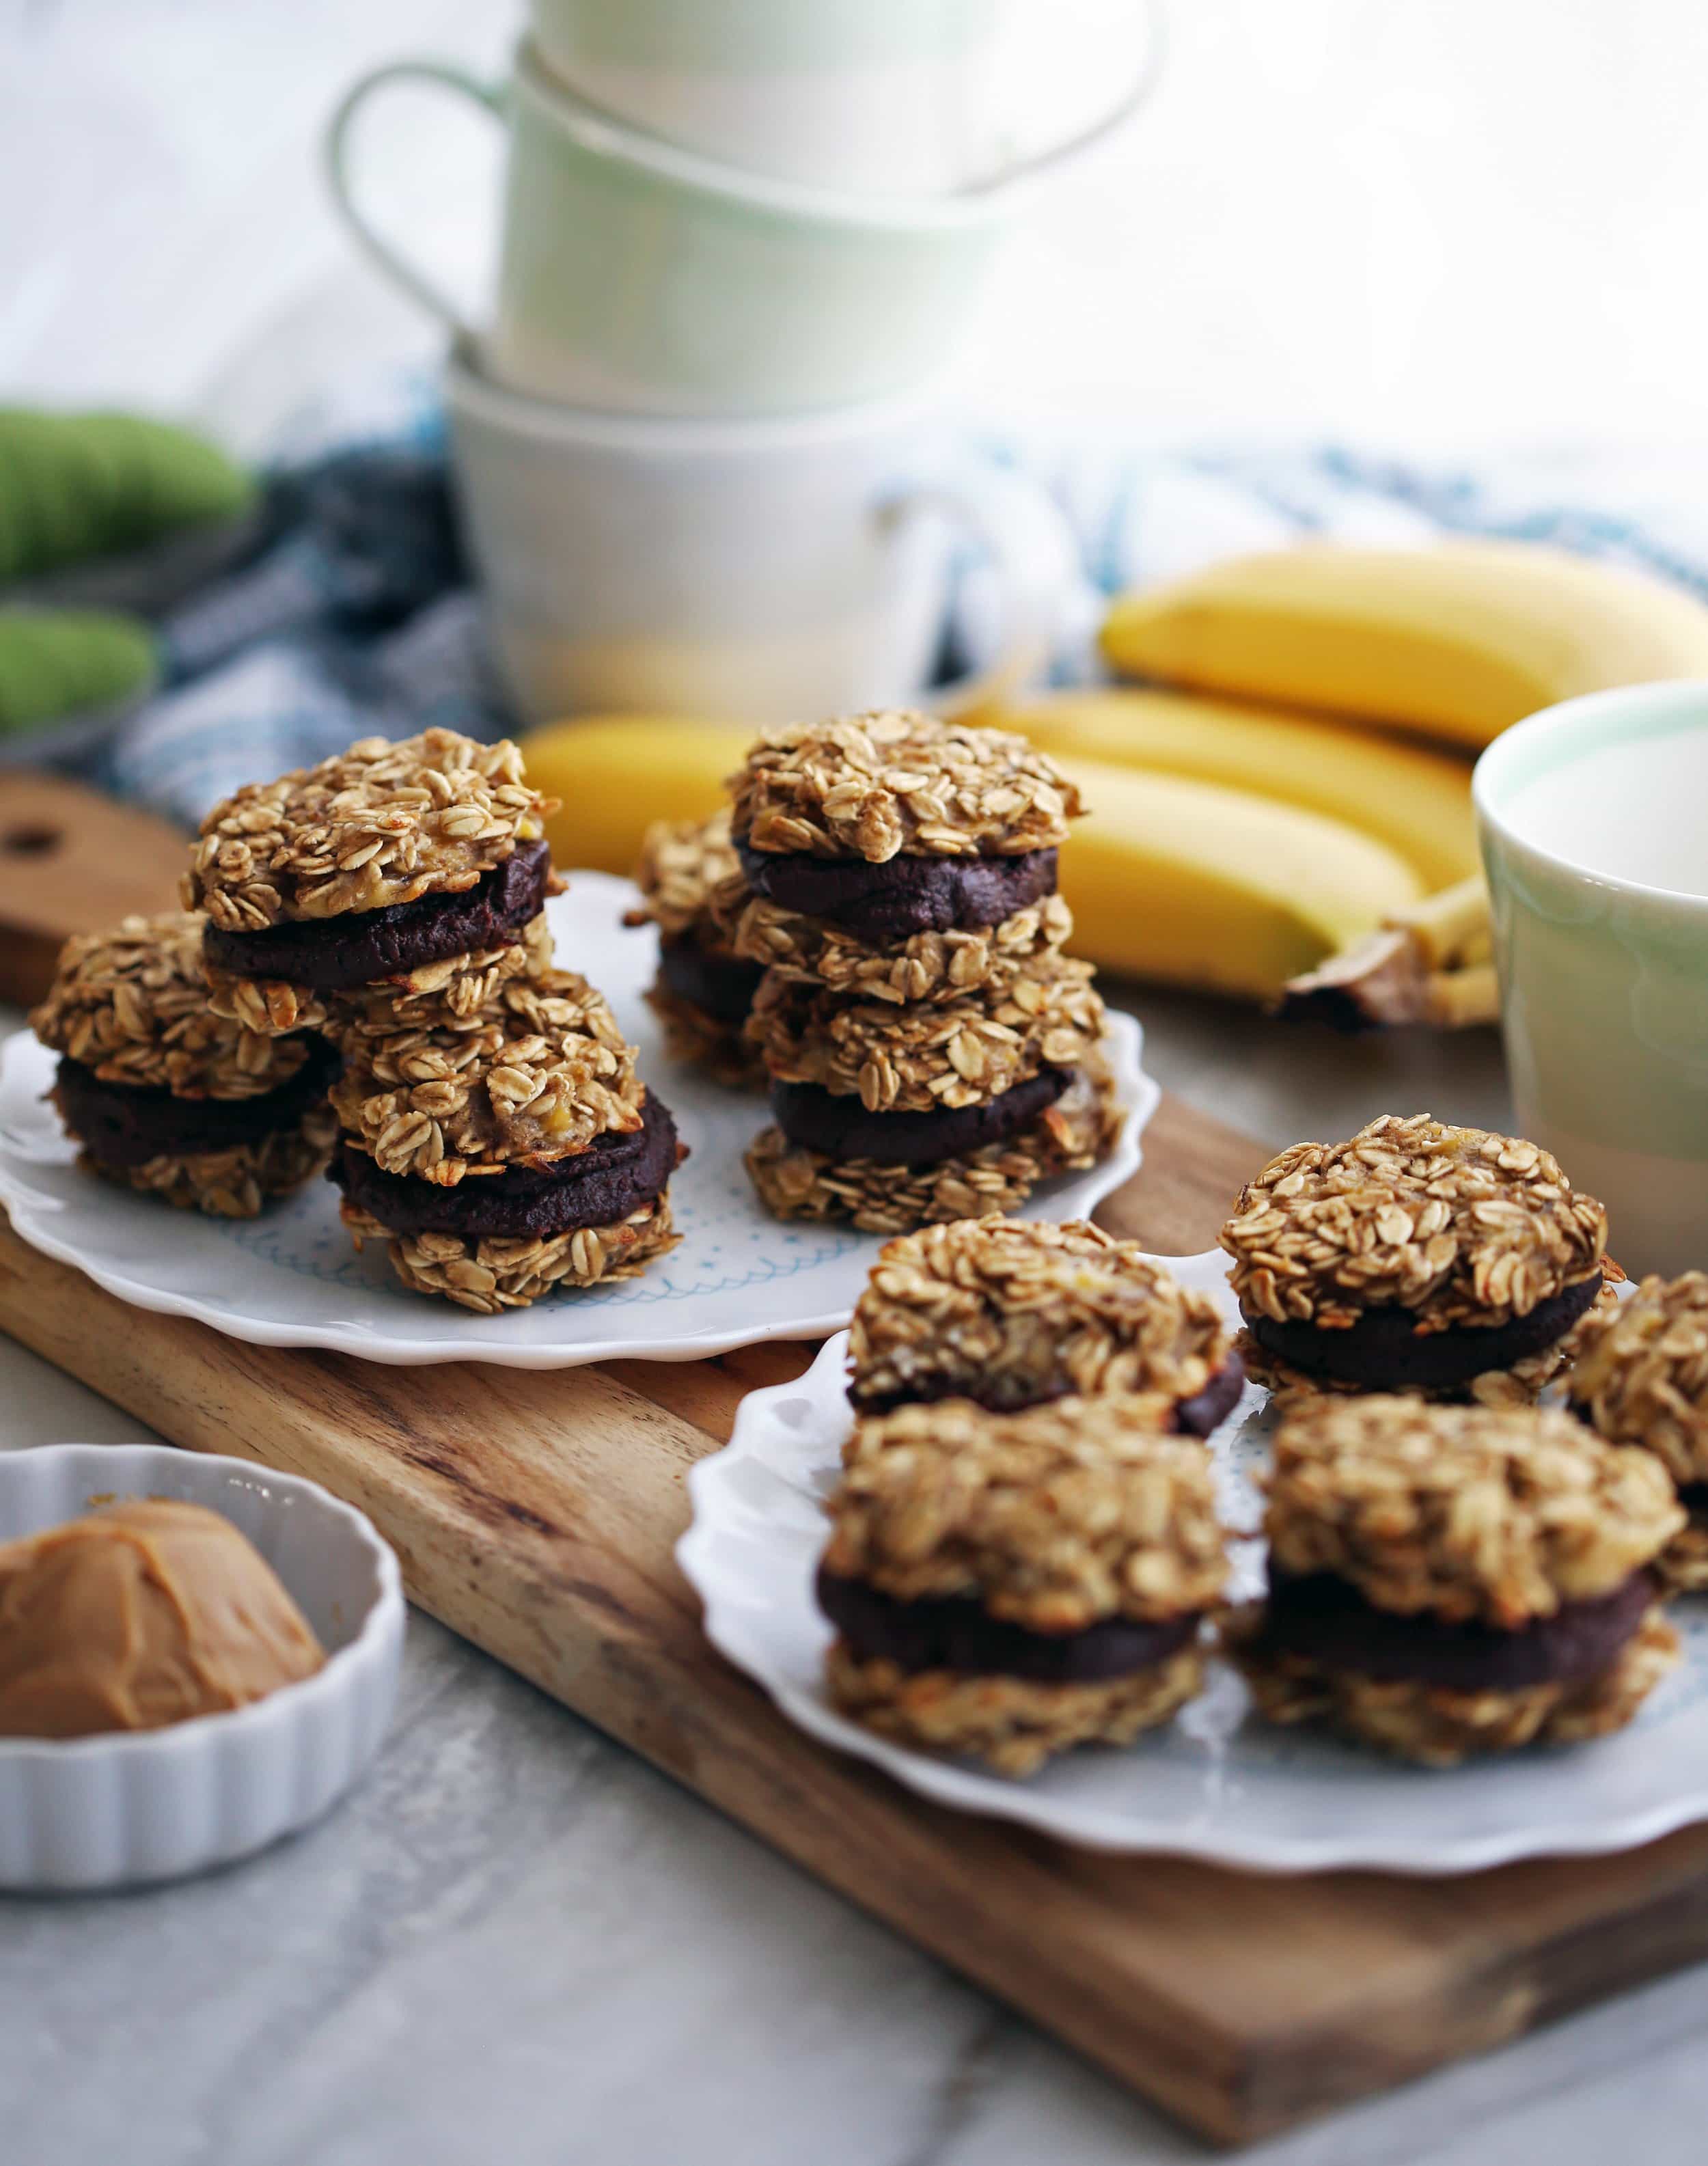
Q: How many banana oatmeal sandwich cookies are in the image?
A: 11